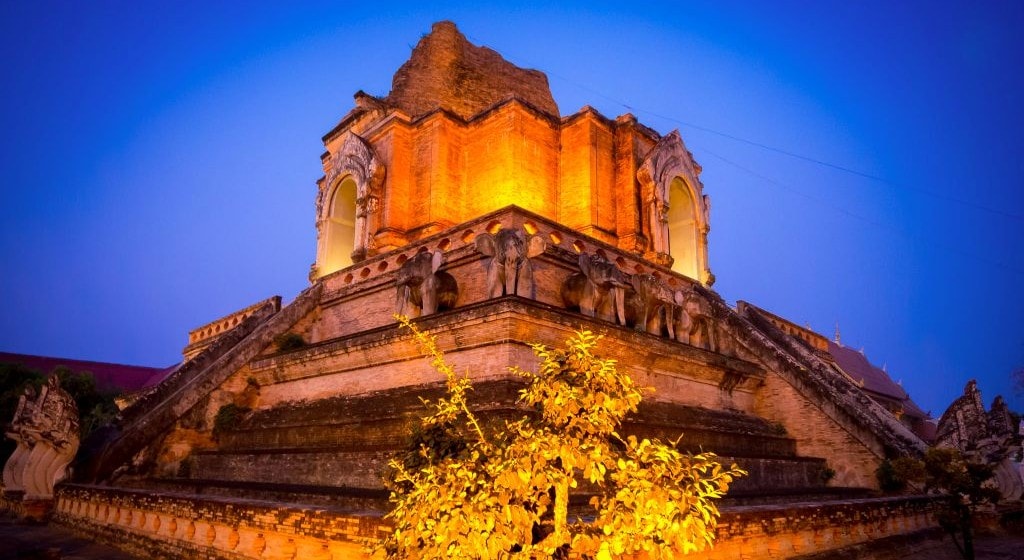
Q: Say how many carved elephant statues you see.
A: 5